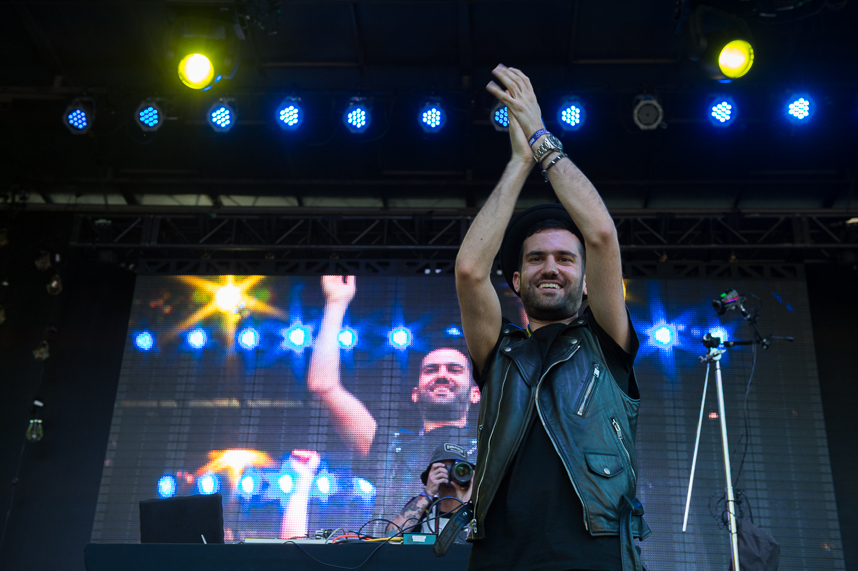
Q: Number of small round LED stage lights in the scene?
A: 11